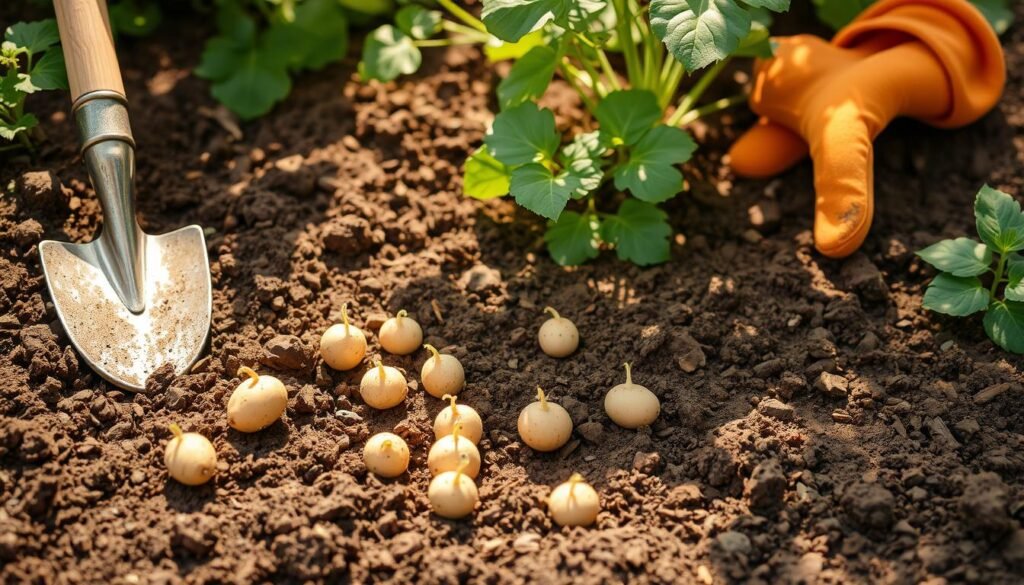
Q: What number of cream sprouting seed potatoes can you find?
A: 14